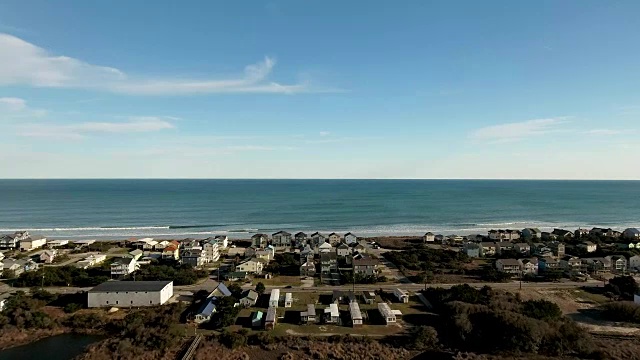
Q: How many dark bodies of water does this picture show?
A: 1